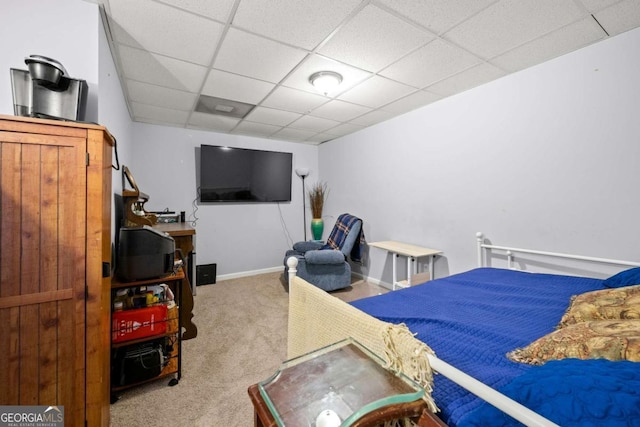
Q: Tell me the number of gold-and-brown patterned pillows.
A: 2